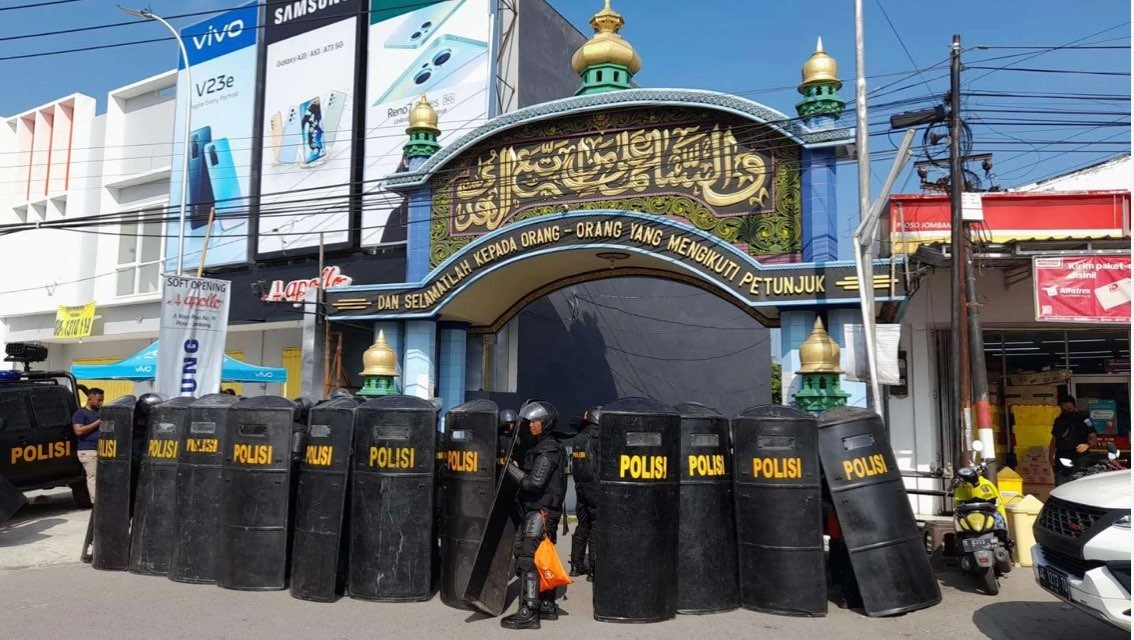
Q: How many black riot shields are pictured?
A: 12